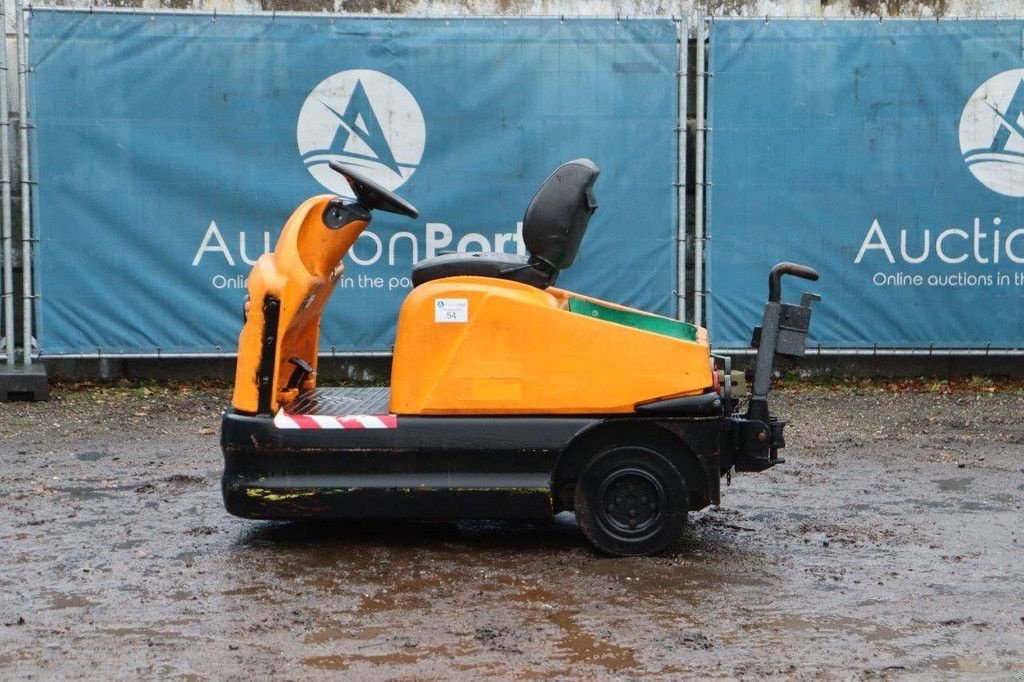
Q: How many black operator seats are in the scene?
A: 1